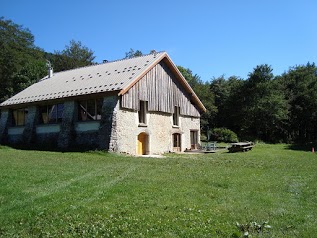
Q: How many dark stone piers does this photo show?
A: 4